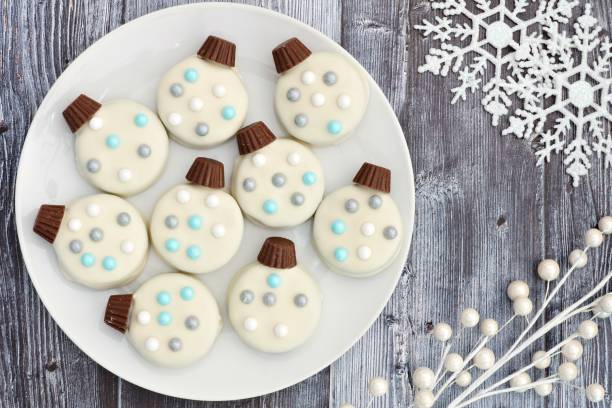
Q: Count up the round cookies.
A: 9